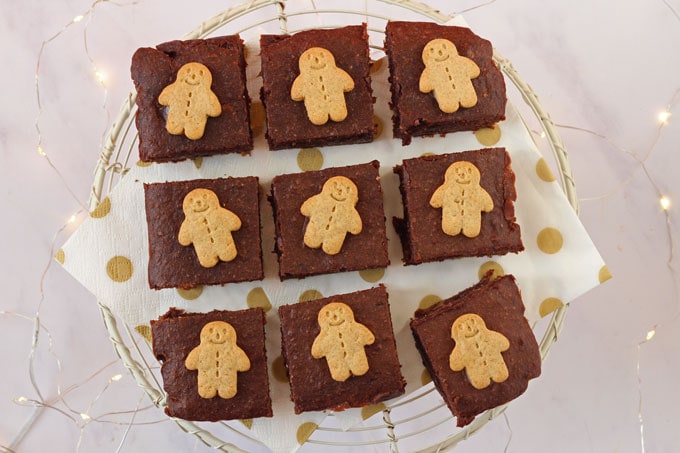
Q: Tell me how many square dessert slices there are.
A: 9